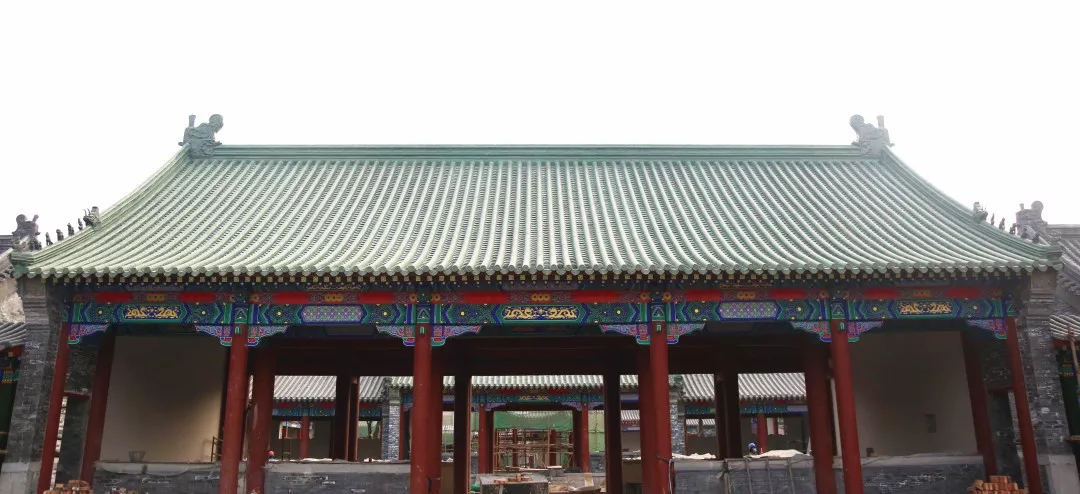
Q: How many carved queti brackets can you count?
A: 10